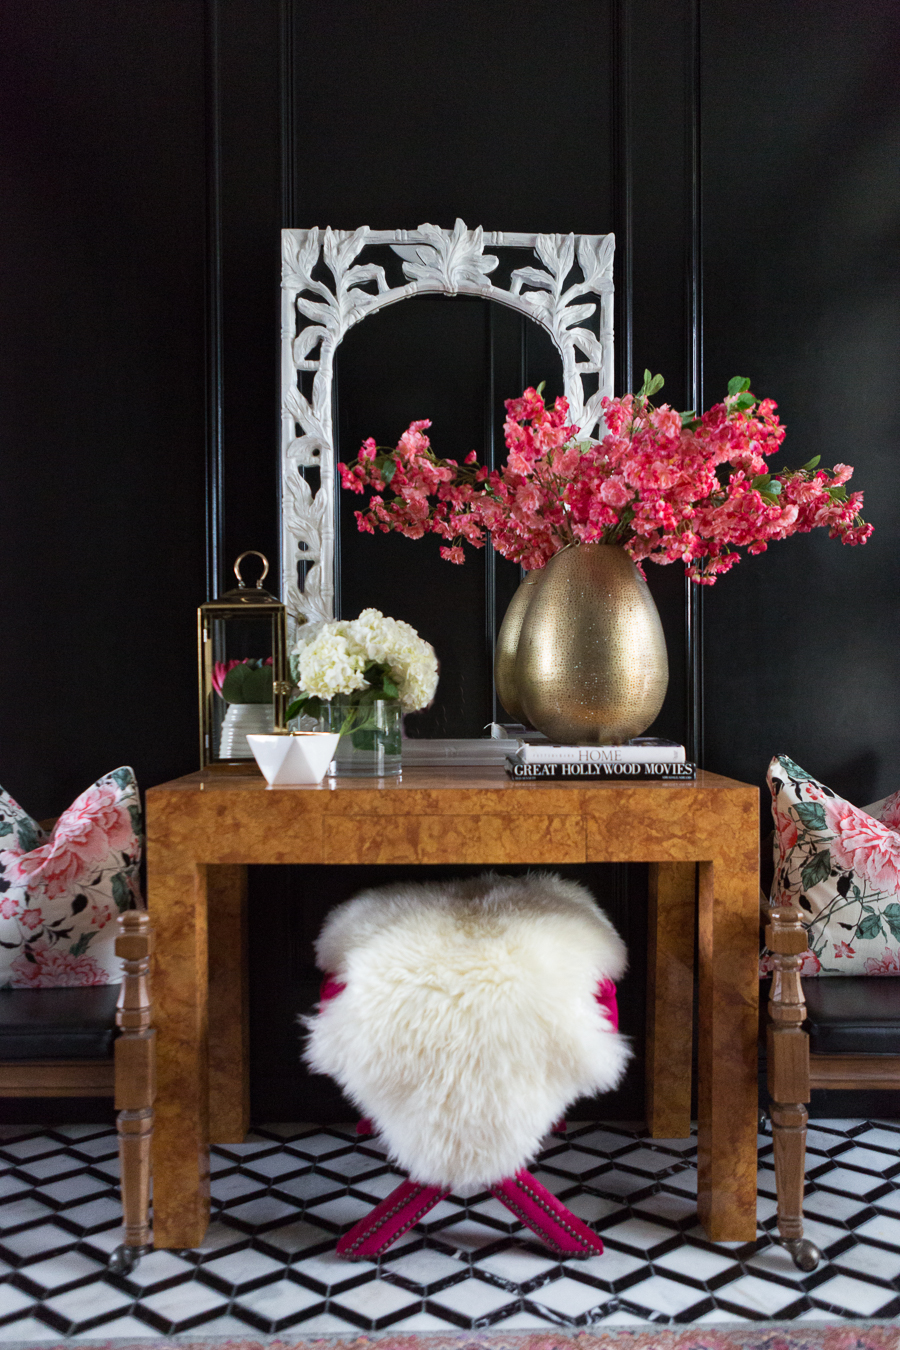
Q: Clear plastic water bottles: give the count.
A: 0